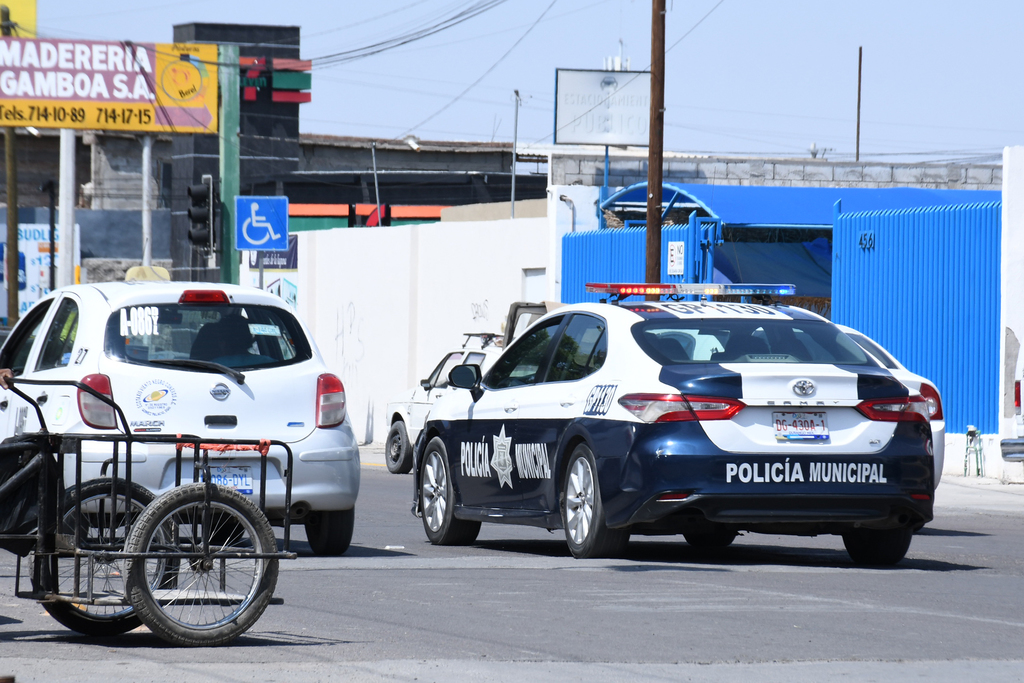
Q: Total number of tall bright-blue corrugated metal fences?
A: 2